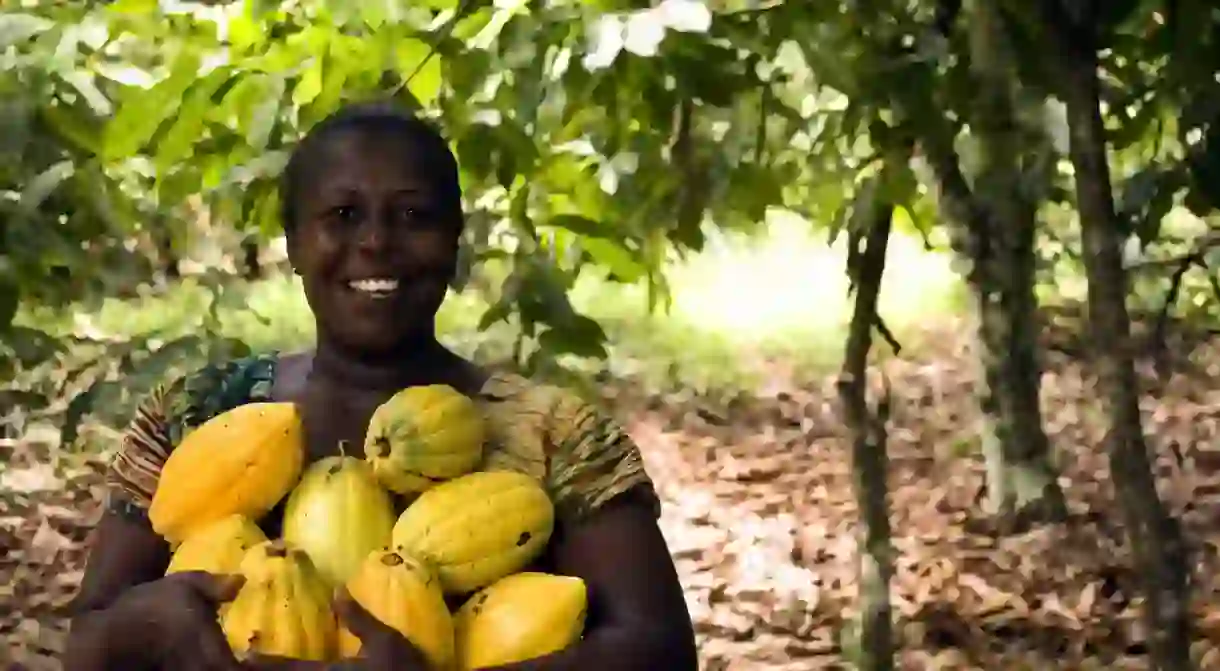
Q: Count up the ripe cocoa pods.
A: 8